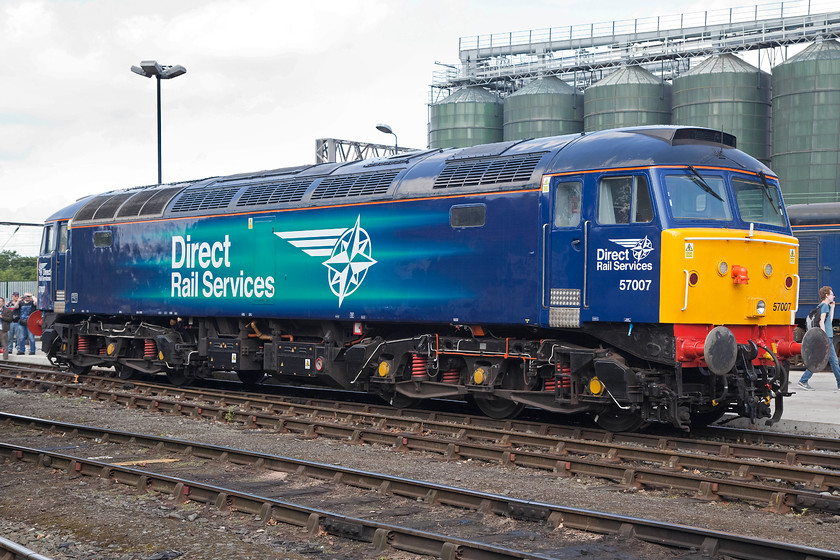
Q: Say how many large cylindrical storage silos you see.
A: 5